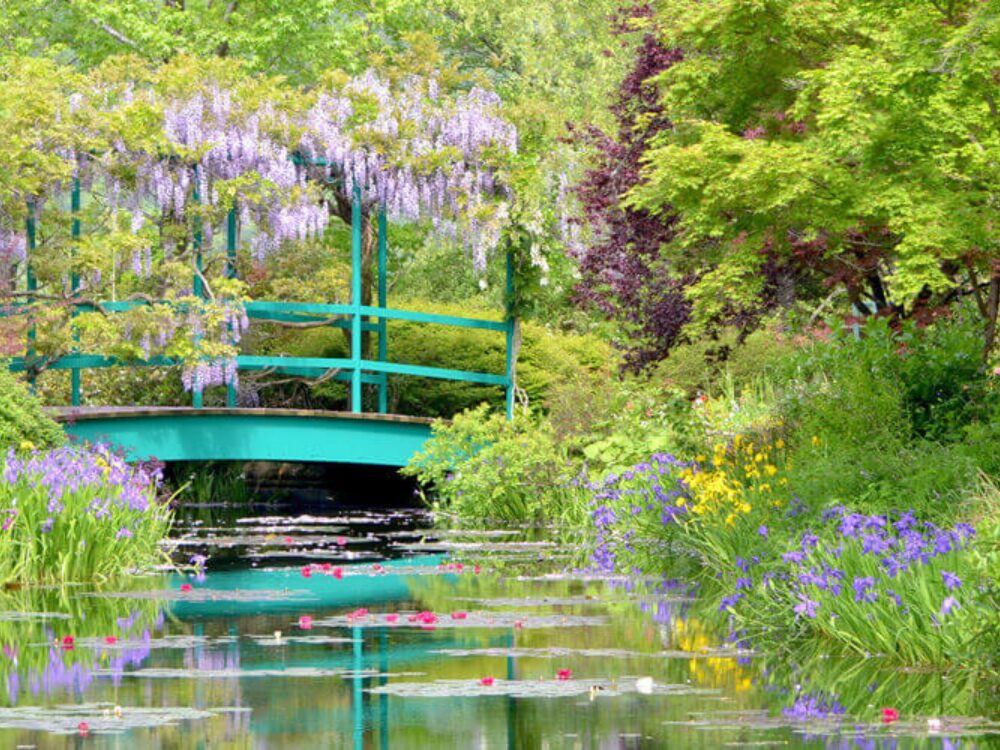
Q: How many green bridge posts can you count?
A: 7